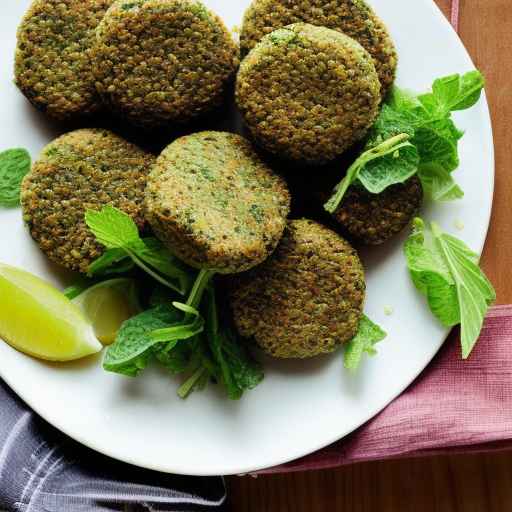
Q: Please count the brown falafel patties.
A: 8